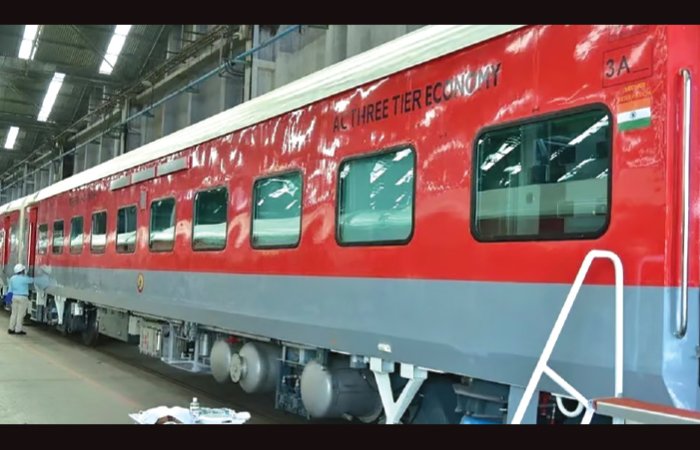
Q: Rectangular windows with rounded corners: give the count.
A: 10